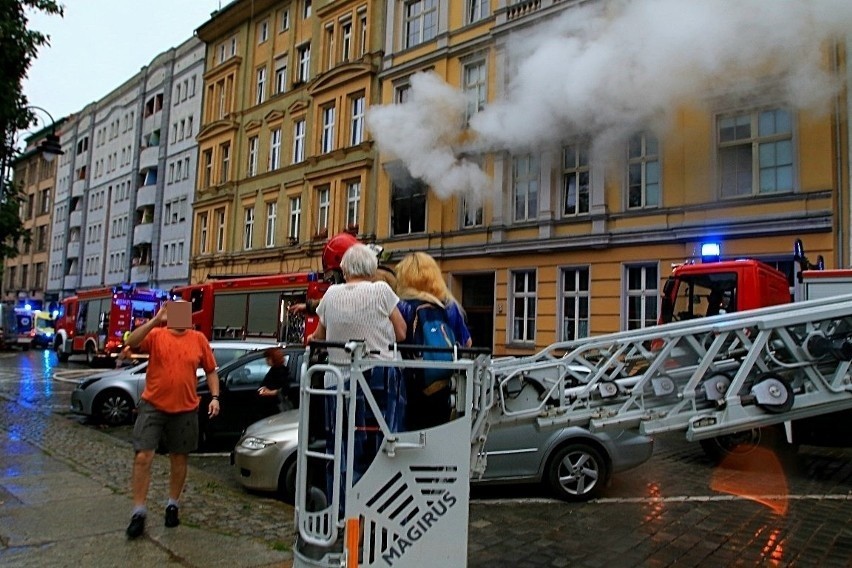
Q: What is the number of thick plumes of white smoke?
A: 2